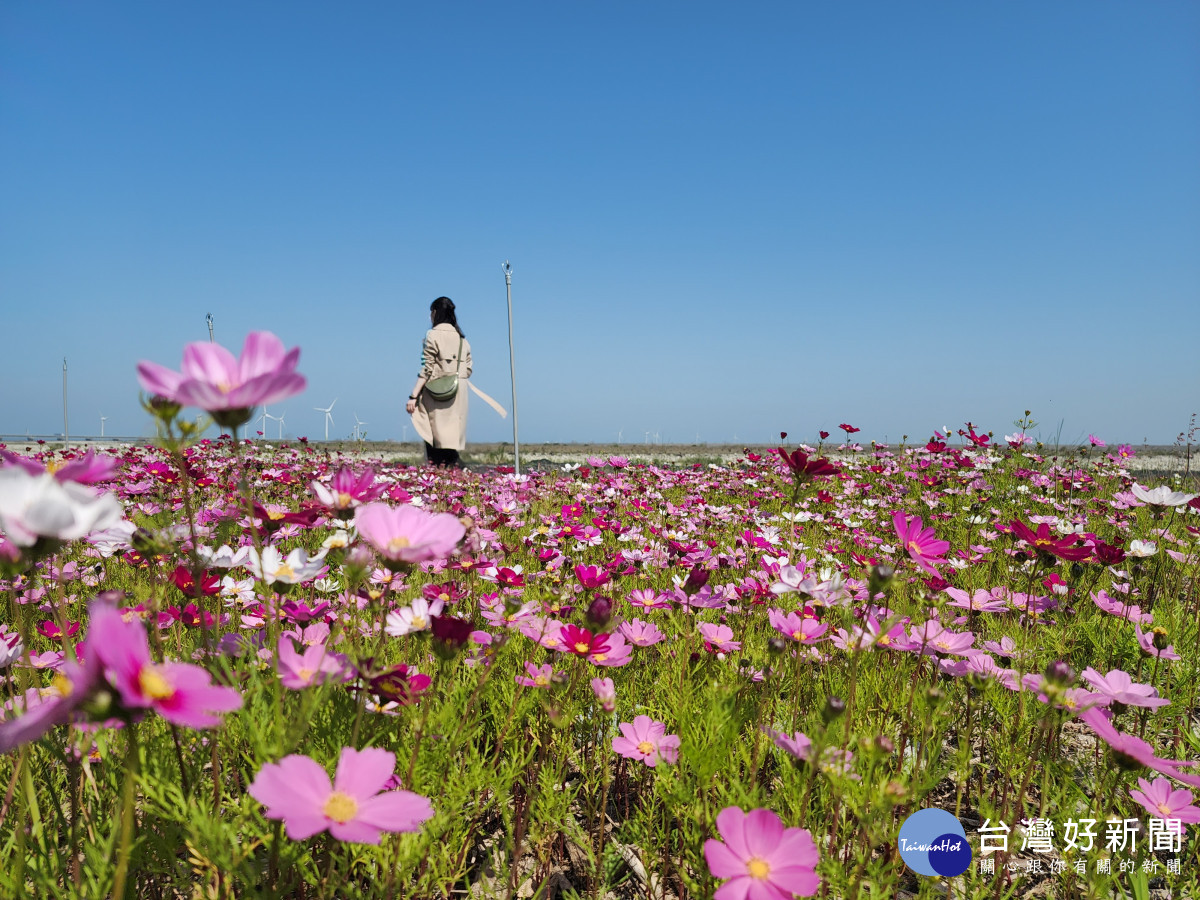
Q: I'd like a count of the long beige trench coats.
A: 1